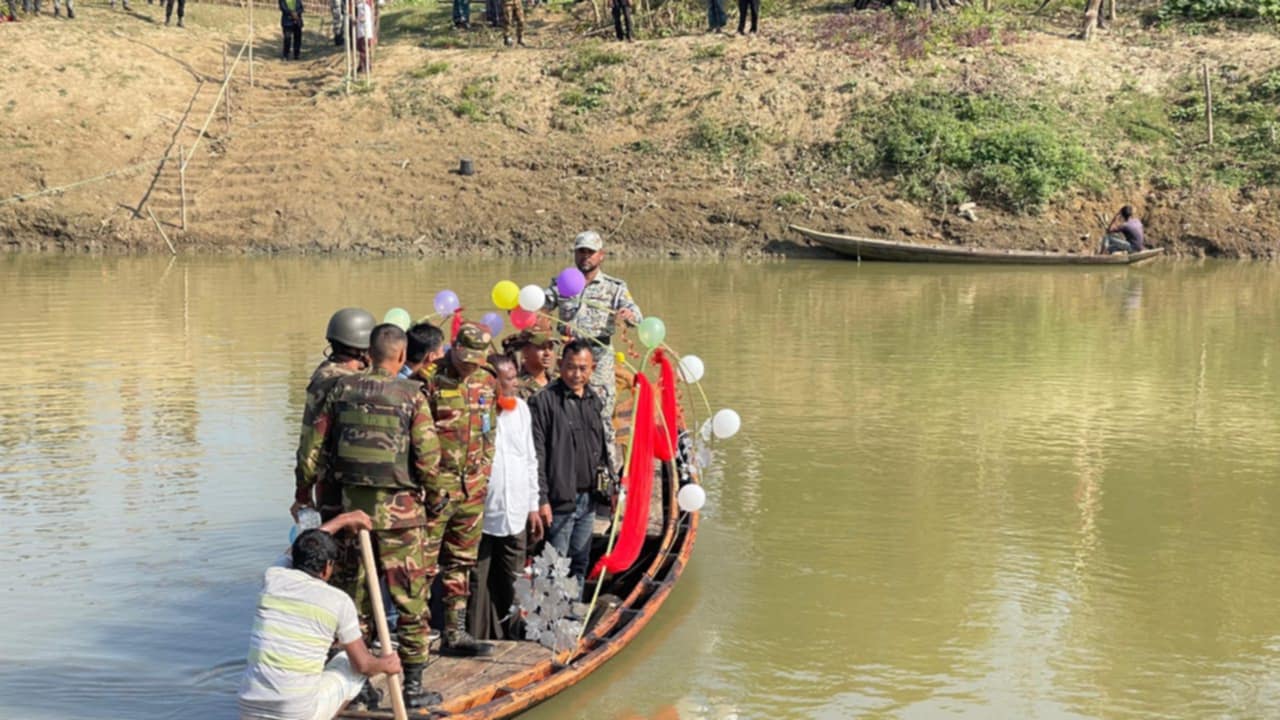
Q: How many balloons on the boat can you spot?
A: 11